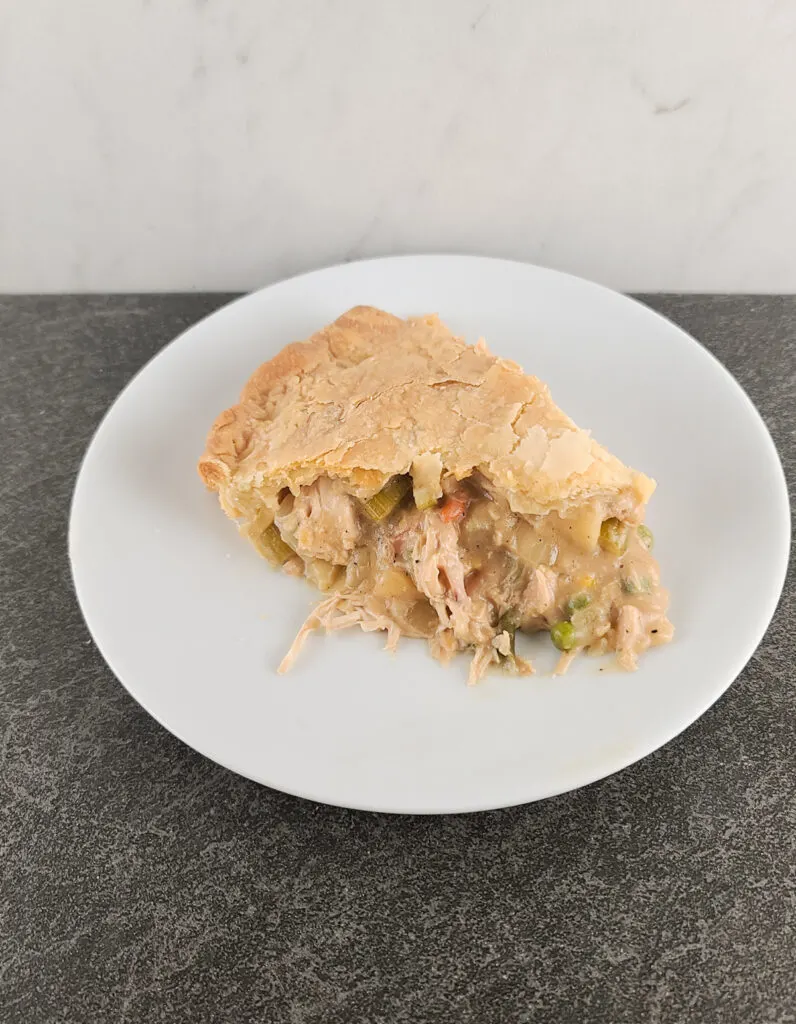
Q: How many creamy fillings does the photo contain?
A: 1